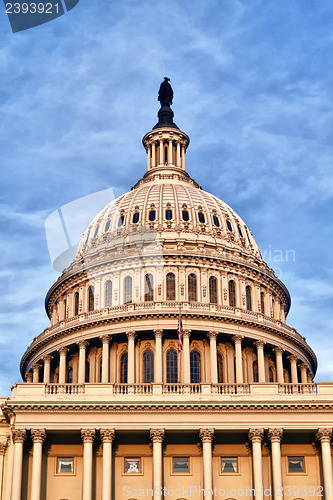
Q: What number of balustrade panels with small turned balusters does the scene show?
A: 5